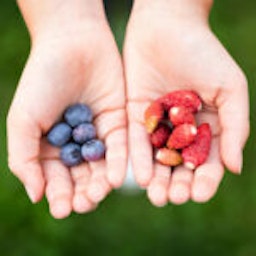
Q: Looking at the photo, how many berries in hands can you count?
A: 12